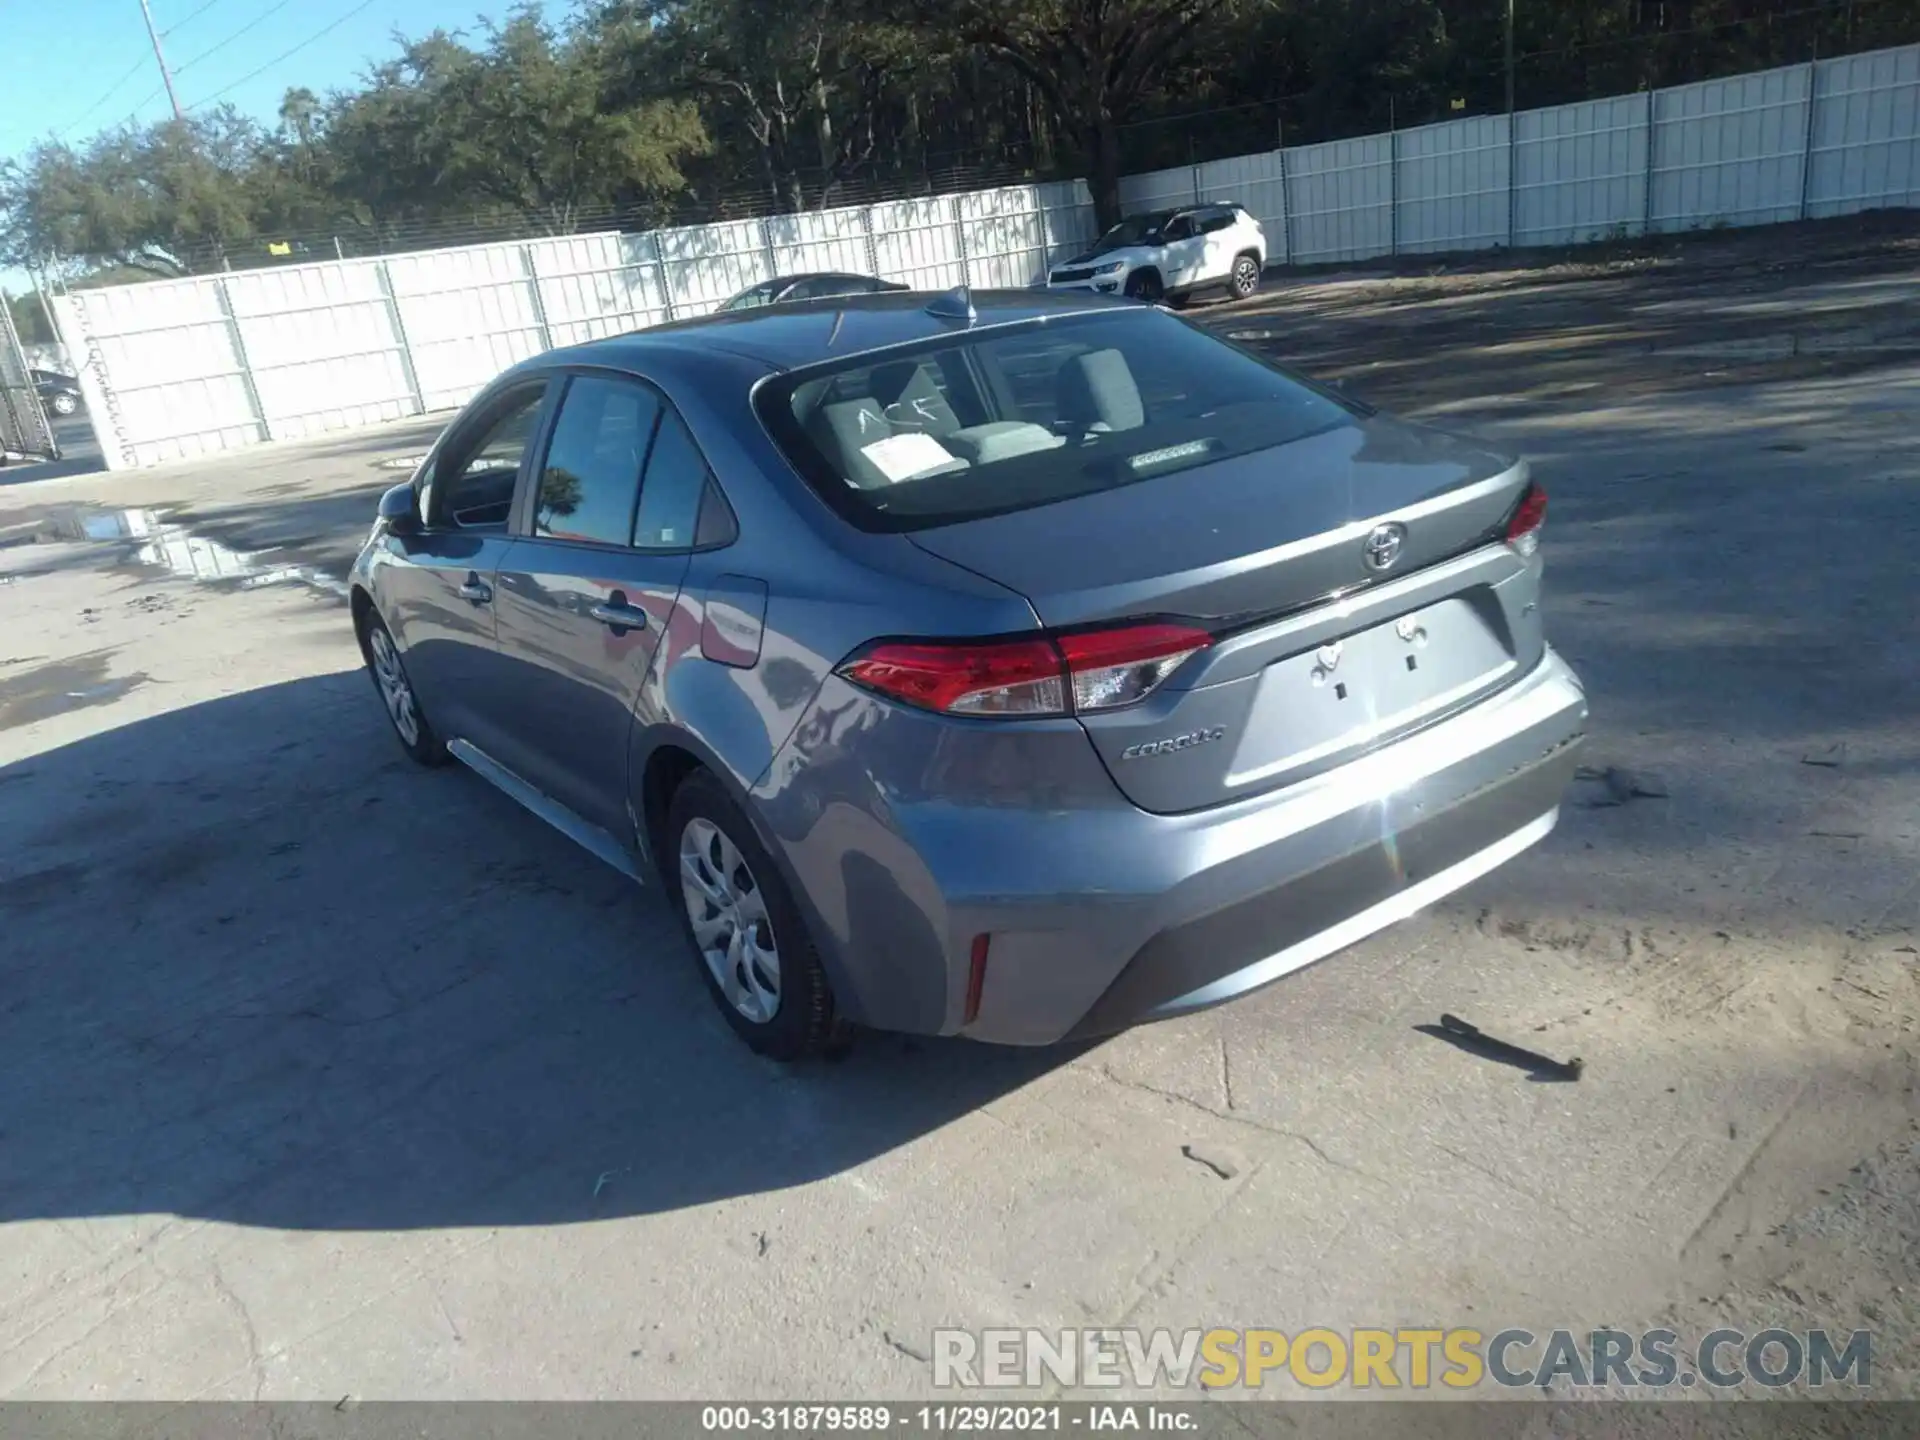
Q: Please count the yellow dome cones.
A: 0